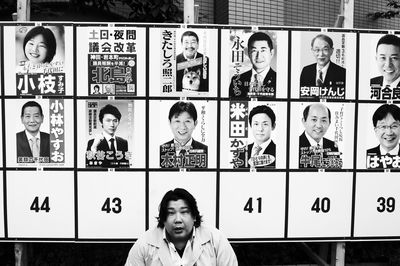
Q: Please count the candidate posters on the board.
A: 12